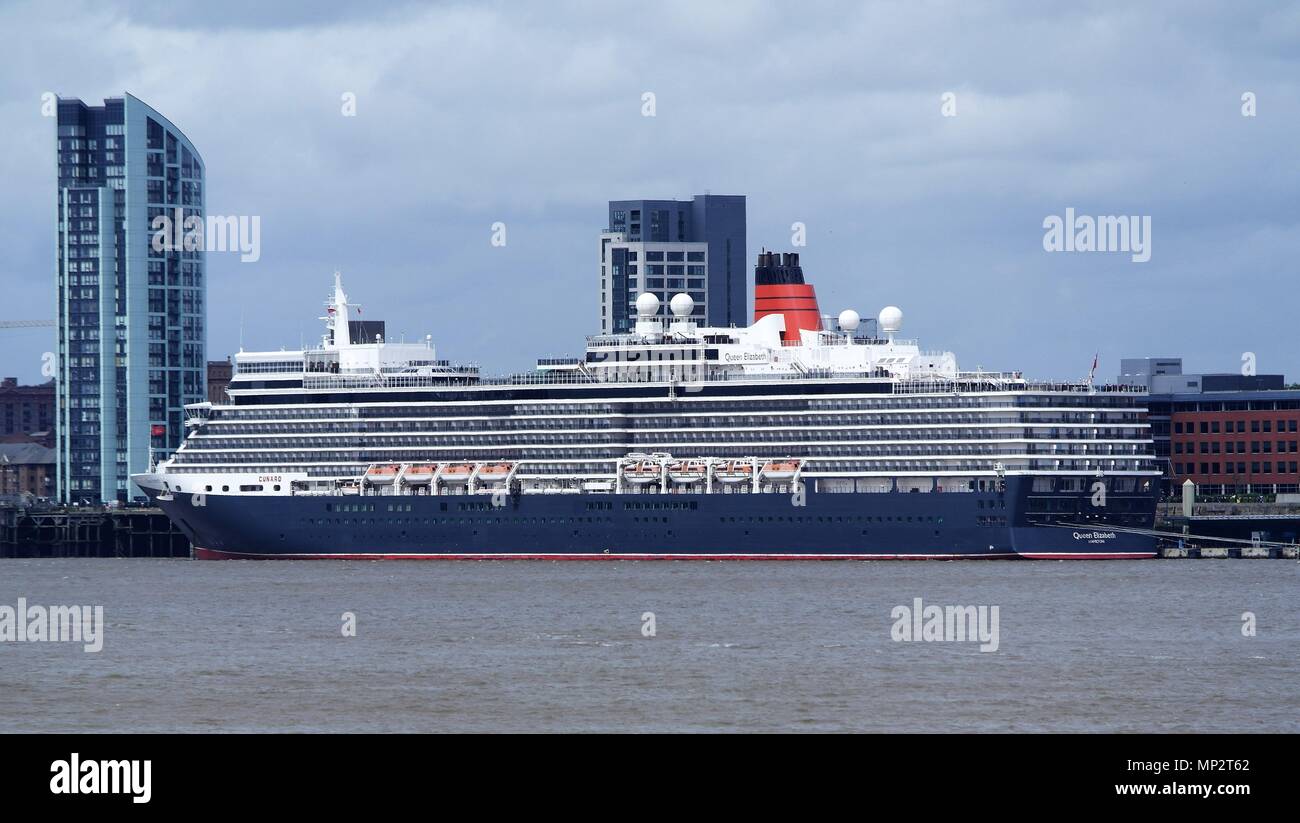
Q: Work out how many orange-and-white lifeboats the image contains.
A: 8